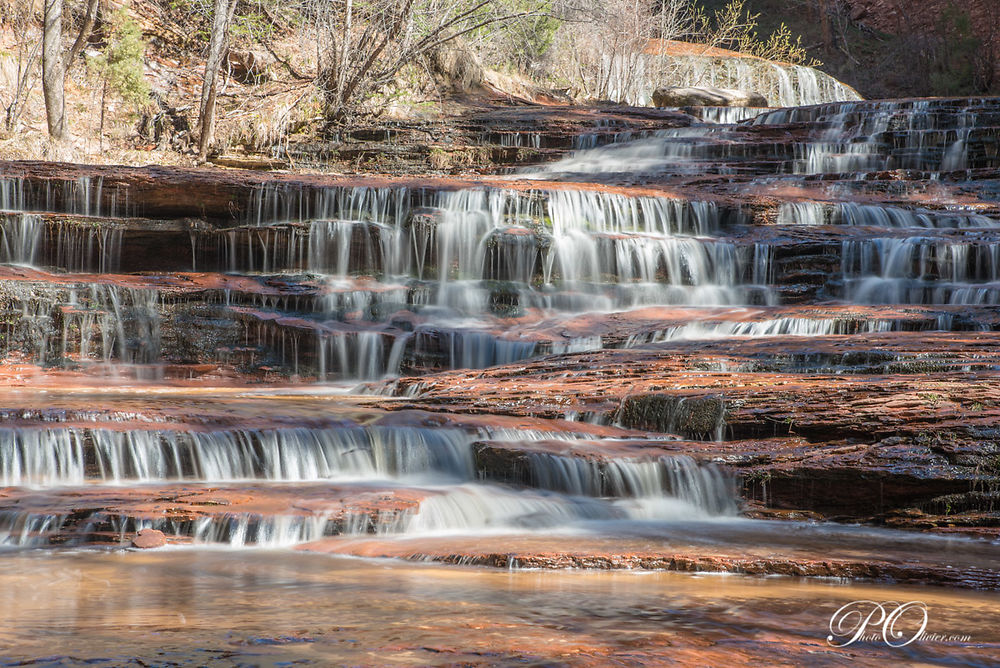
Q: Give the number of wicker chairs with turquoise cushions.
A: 0